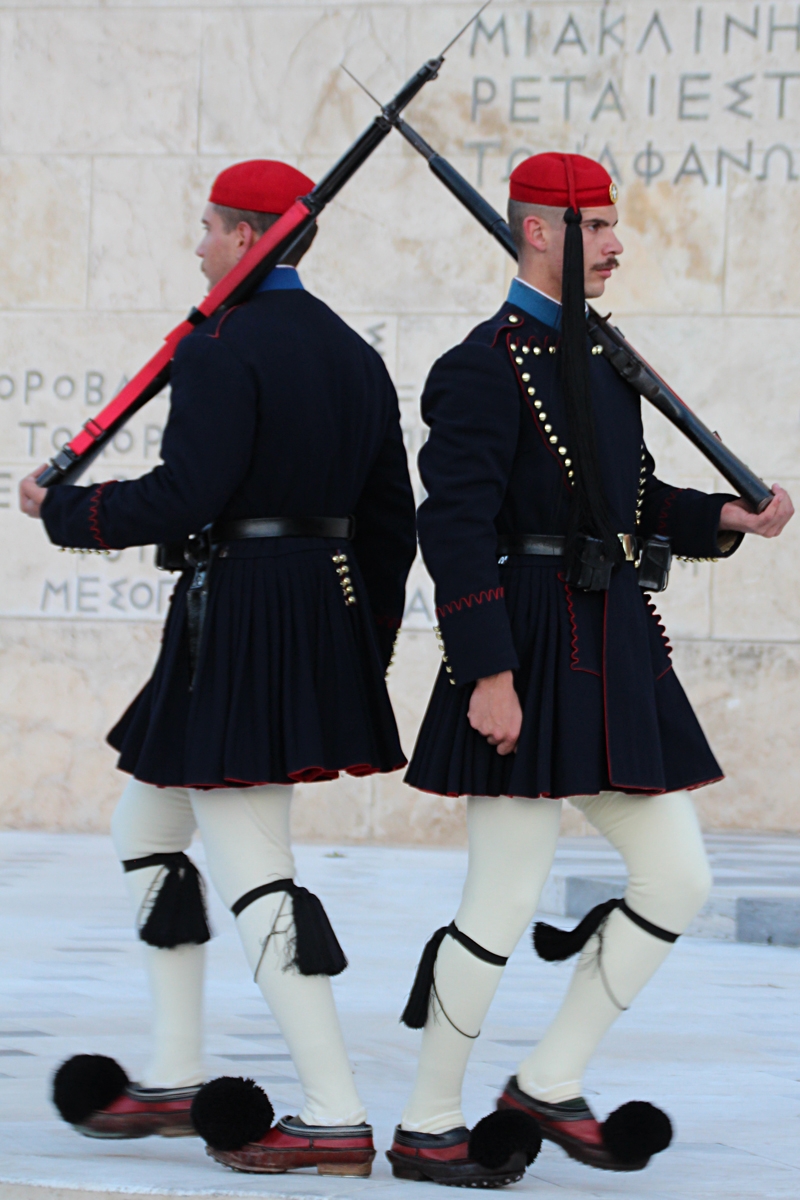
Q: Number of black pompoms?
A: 4